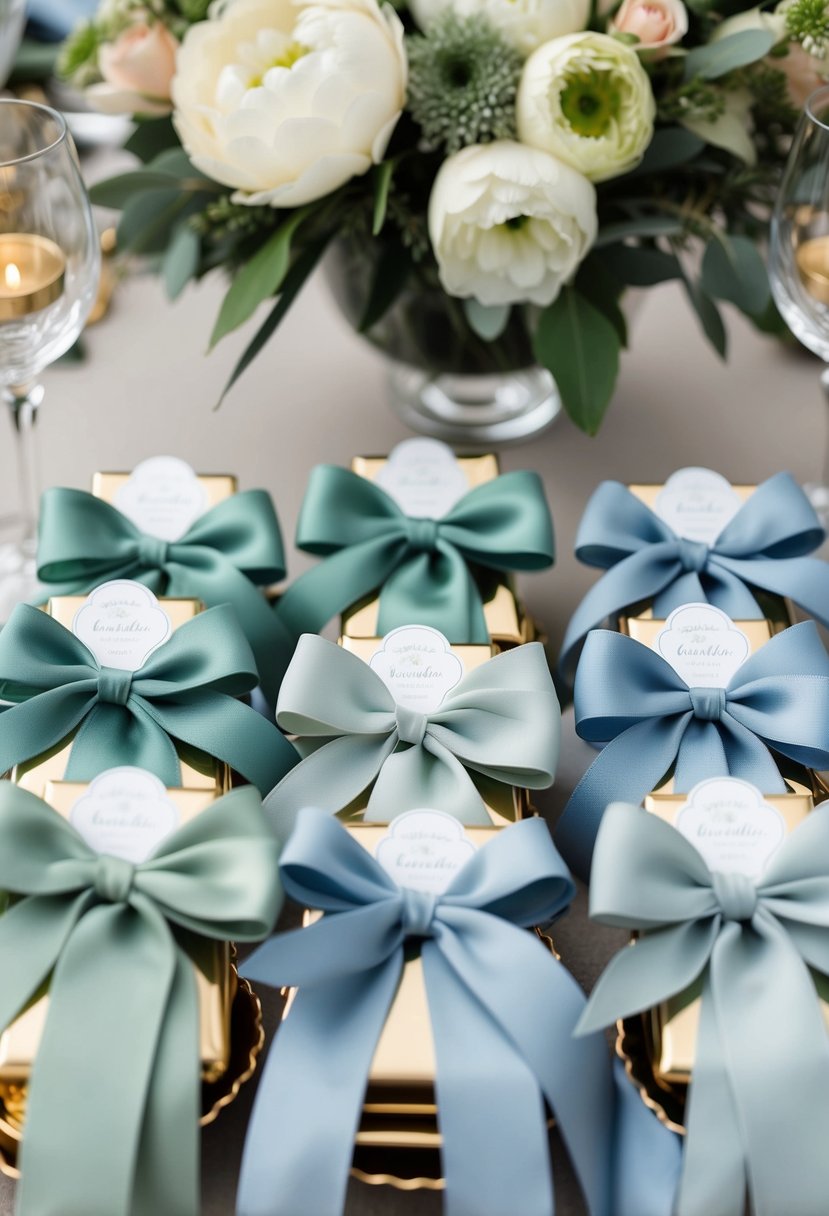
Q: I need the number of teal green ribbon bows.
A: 3